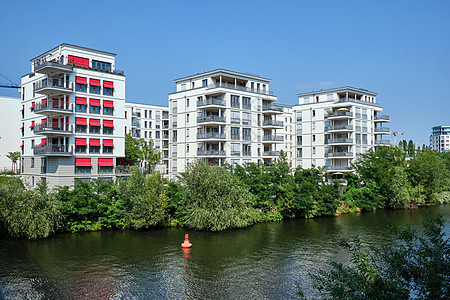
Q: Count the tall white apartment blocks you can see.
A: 3